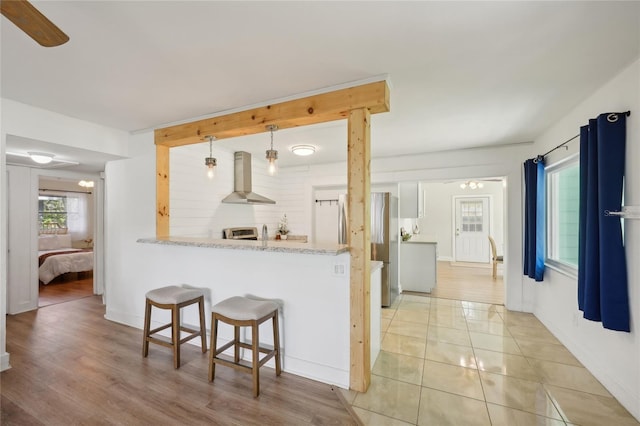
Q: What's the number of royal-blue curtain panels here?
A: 2